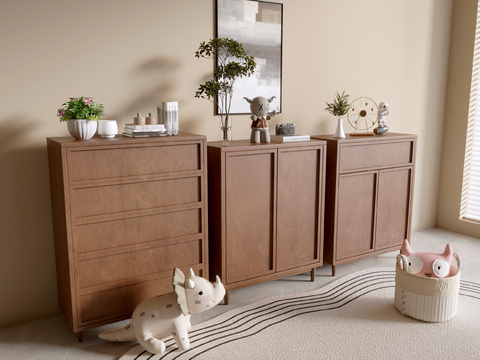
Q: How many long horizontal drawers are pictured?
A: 6